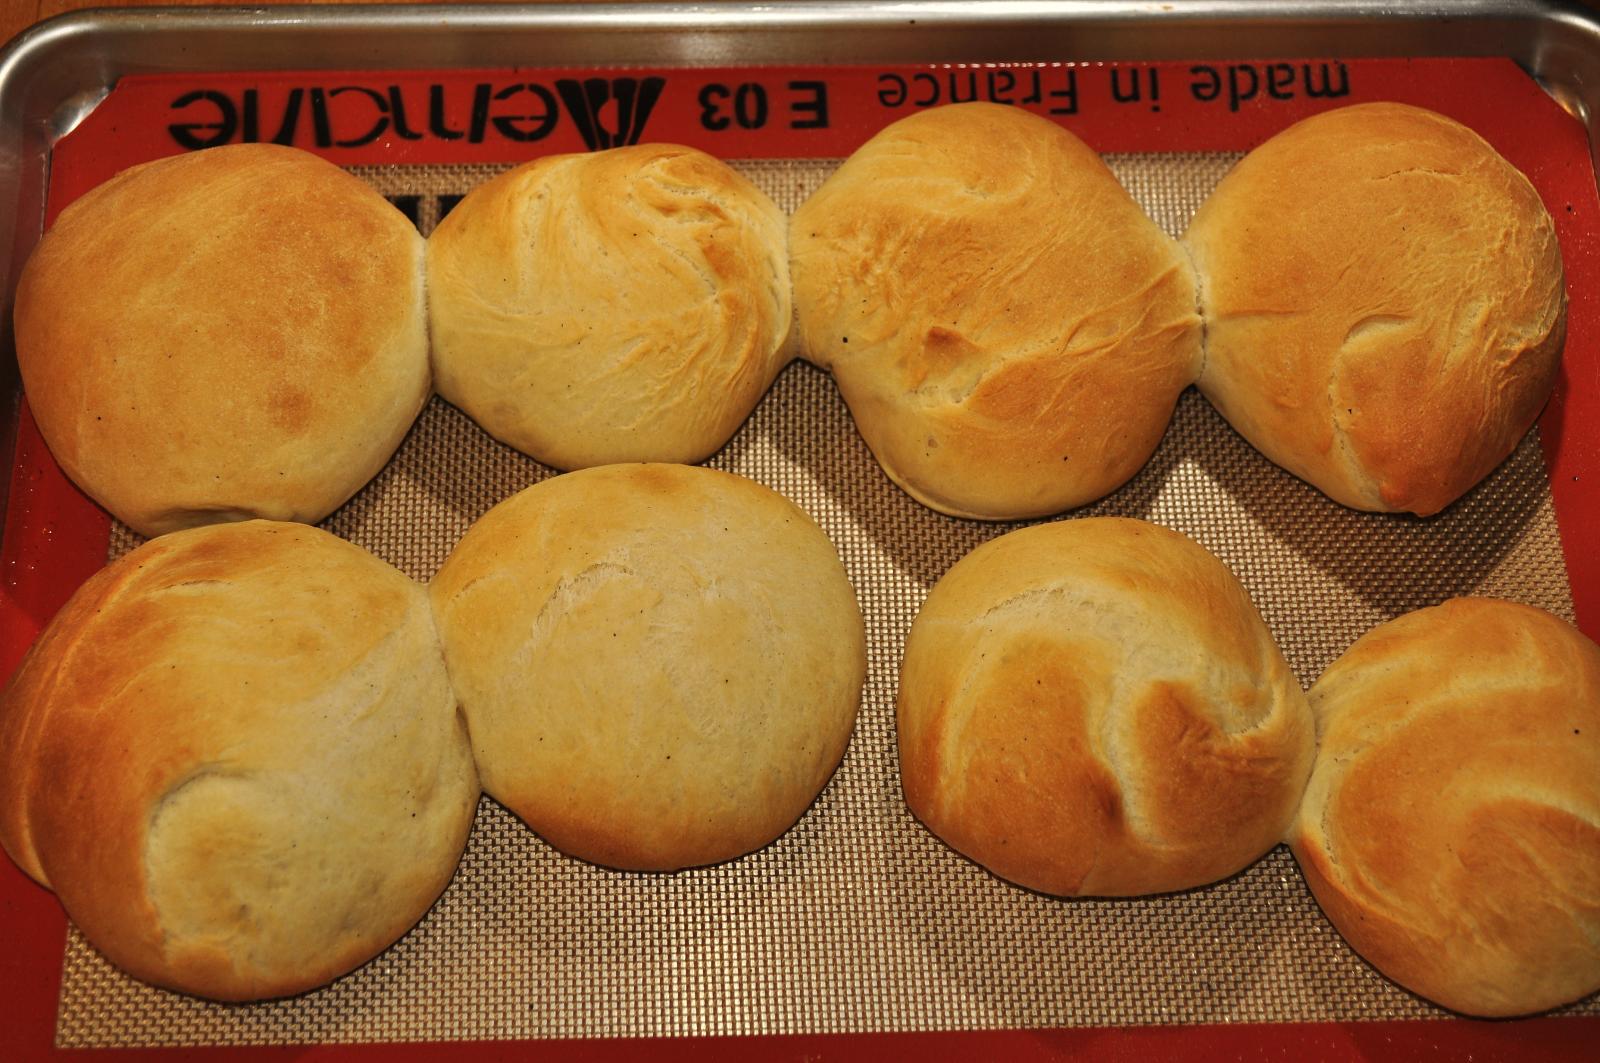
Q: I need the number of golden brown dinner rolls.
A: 8